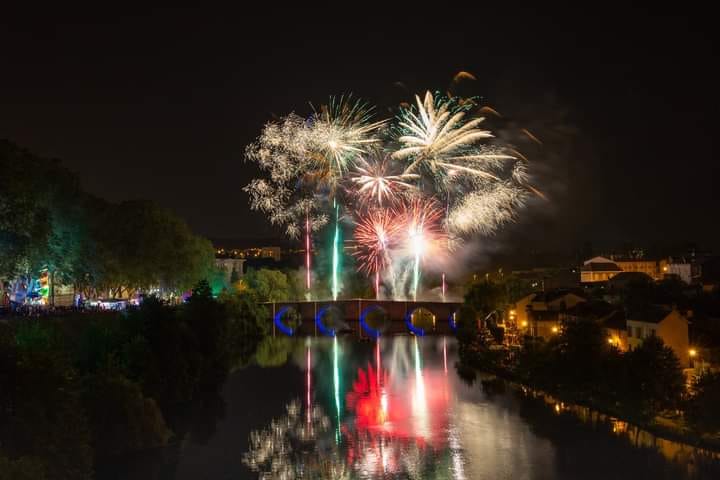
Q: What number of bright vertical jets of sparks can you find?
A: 5